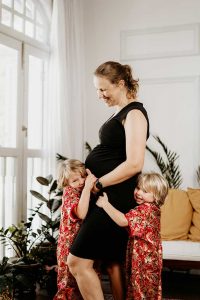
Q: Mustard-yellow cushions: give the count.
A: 2